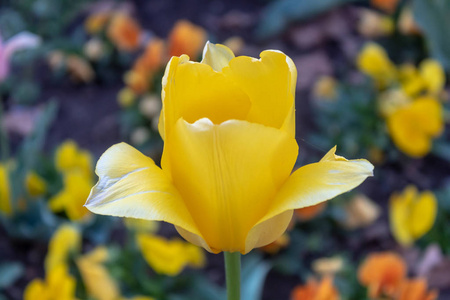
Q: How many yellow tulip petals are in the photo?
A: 6